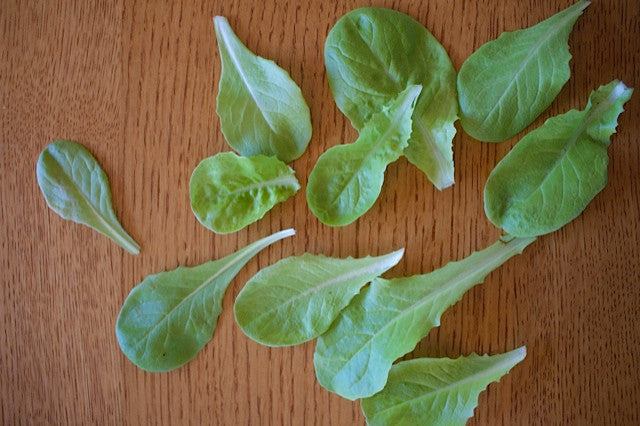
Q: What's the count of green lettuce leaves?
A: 11